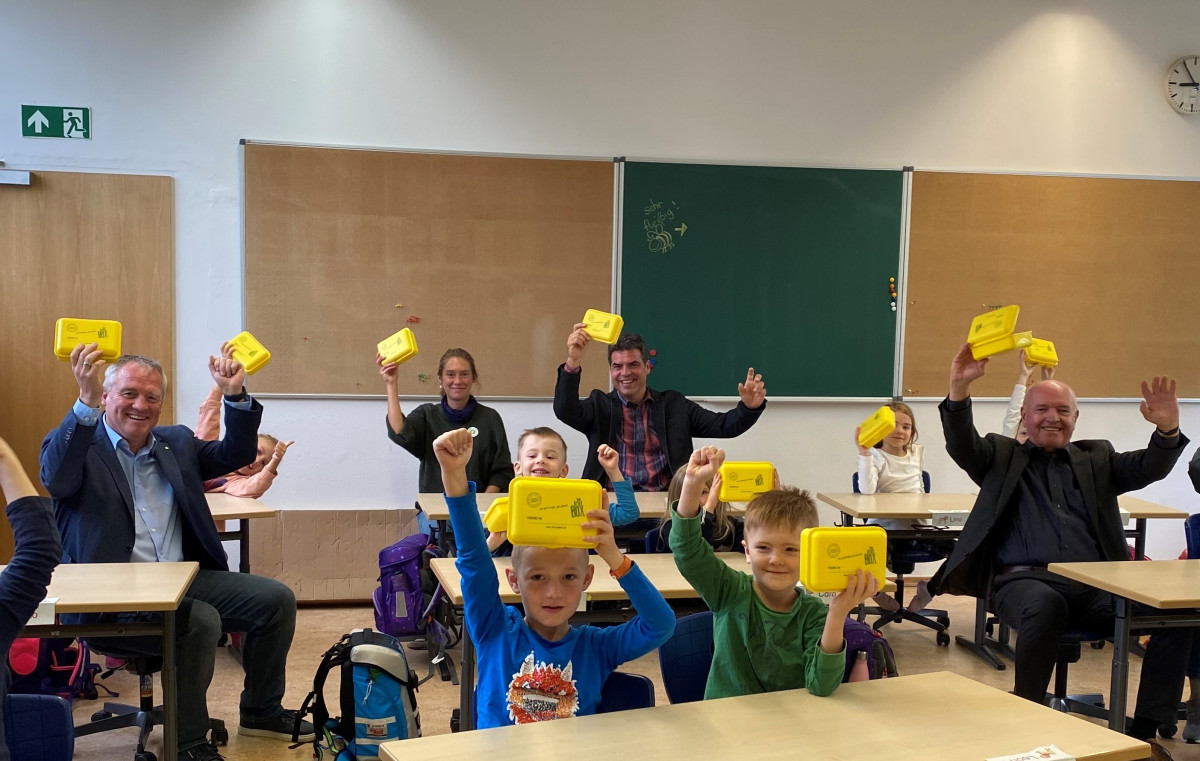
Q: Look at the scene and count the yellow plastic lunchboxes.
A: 11